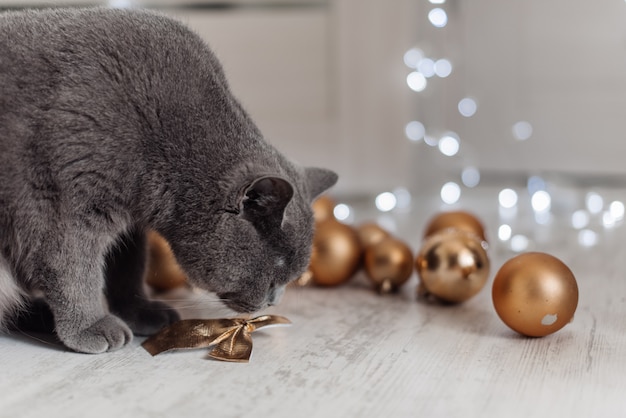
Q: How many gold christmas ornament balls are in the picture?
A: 8